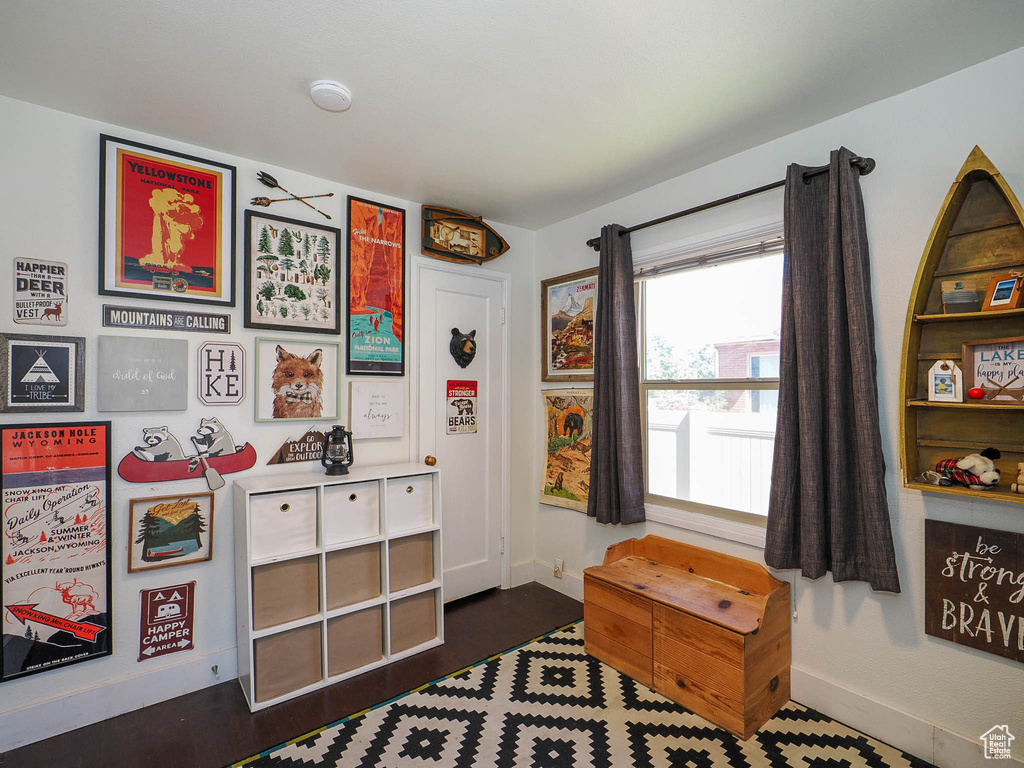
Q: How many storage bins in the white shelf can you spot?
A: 9